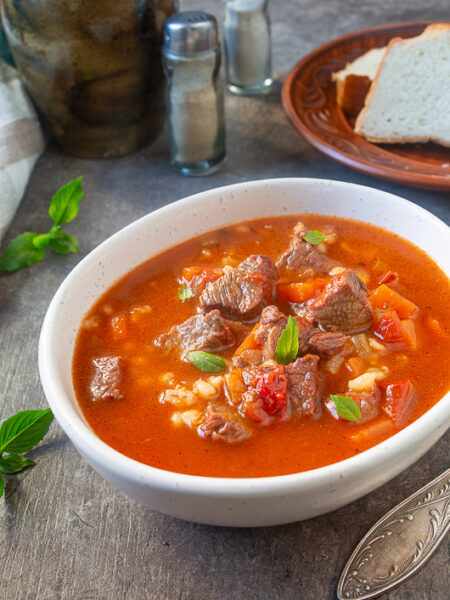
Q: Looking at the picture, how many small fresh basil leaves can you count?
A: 5